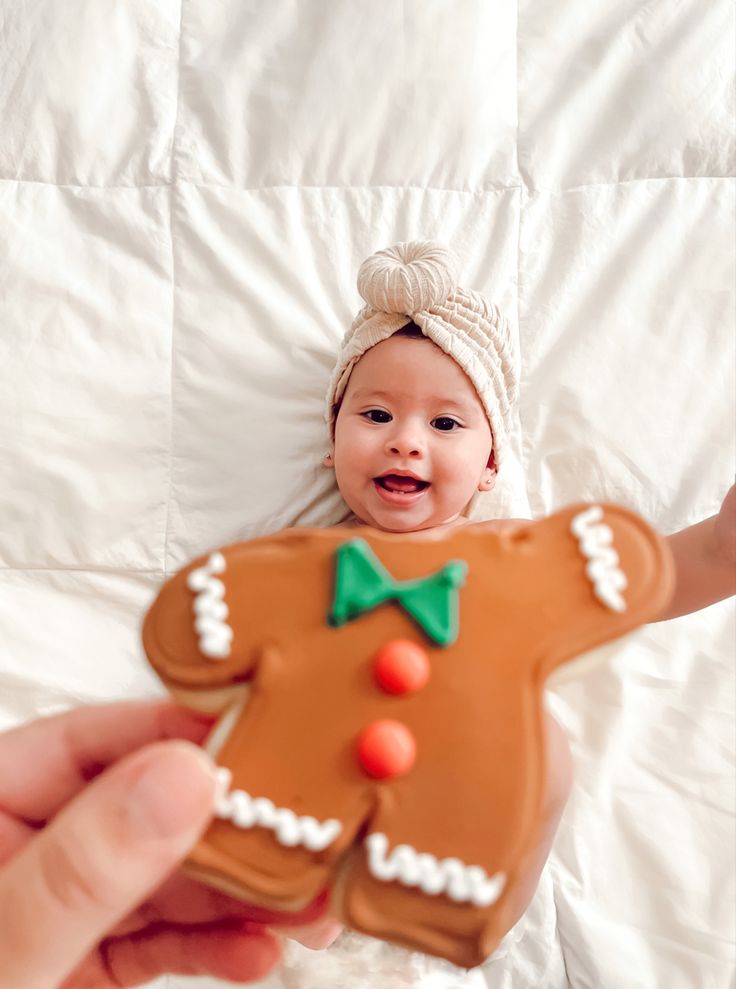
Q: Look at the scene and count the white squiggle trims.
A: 4